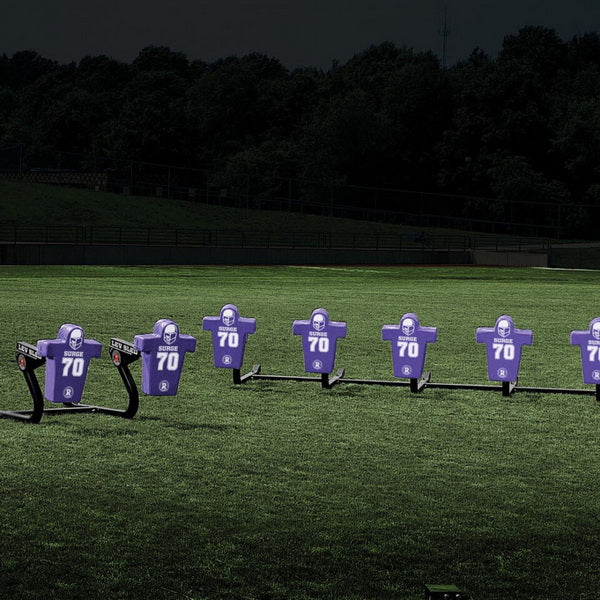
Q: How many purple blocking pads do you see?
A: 7